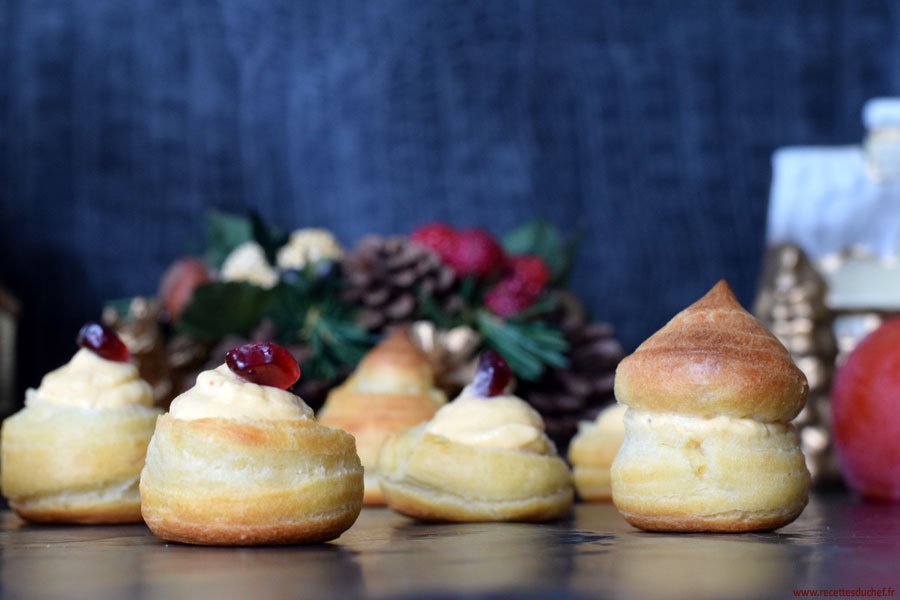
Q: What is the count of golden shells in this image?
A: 6